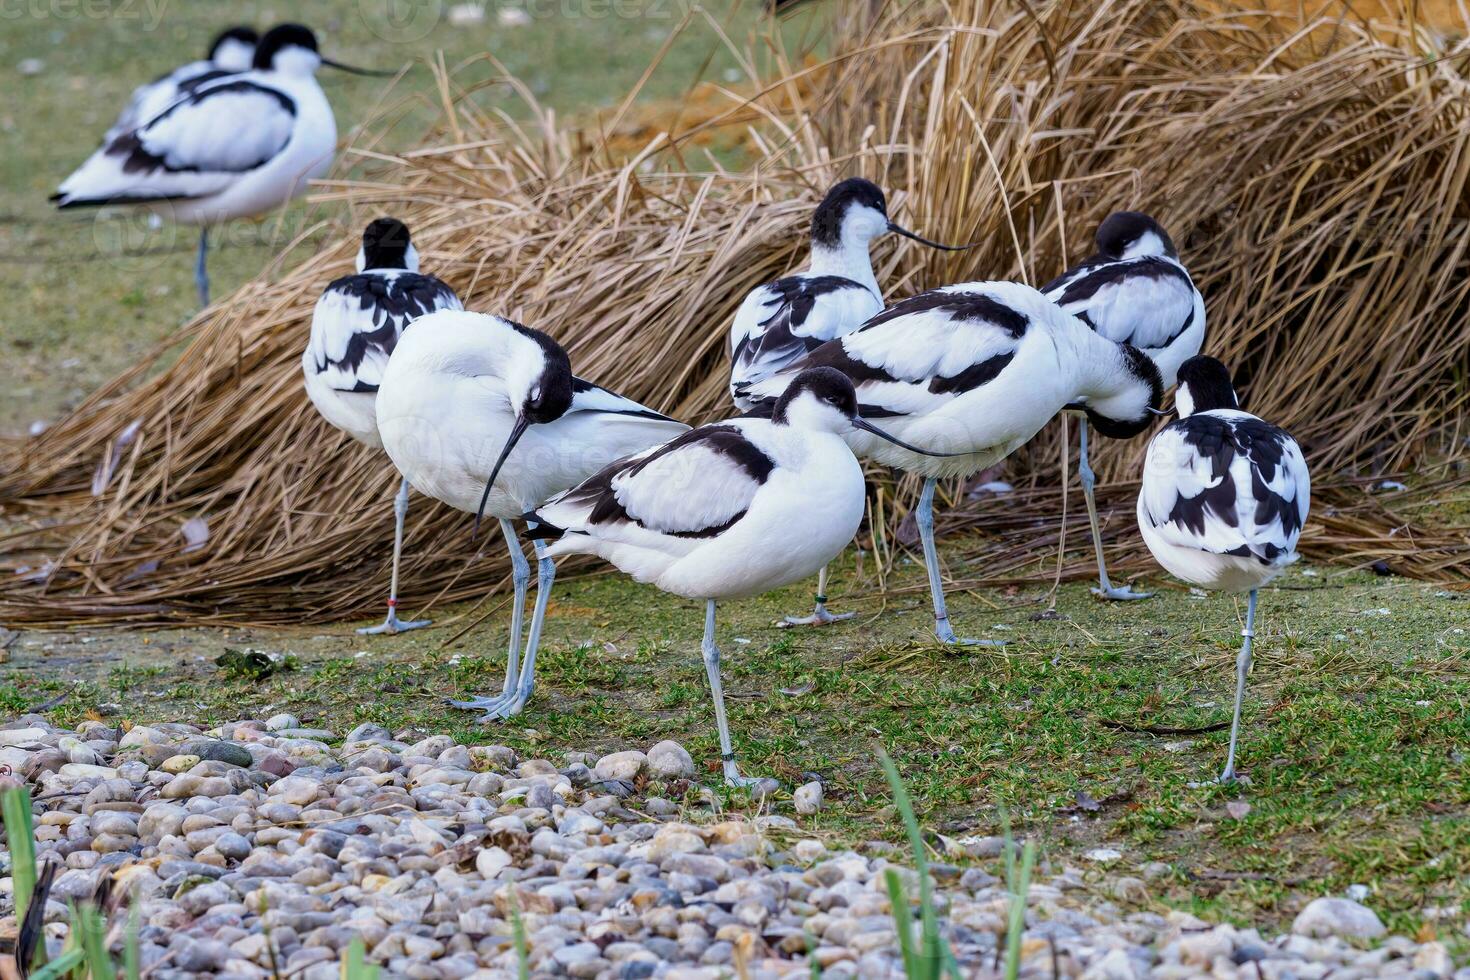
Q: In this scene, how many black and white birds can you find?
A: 9